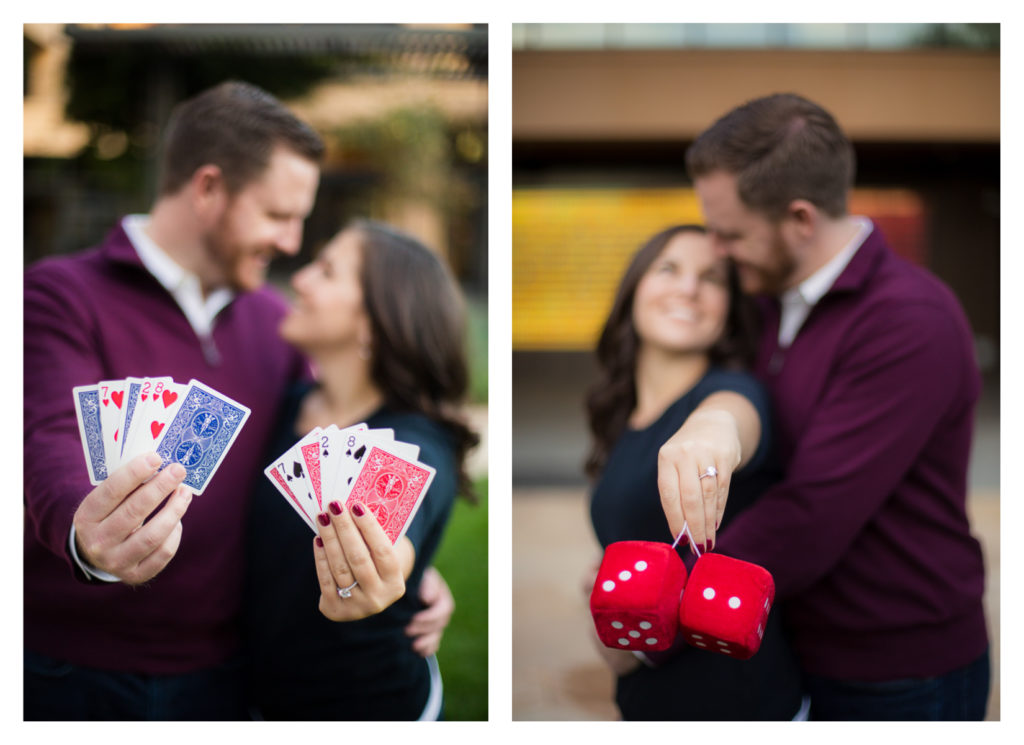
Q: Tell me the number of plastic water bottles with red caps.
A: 0